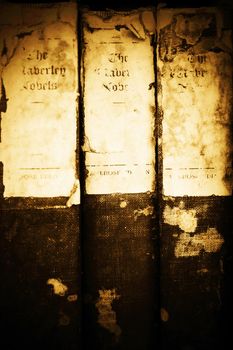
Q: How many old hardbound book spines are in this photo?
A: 3